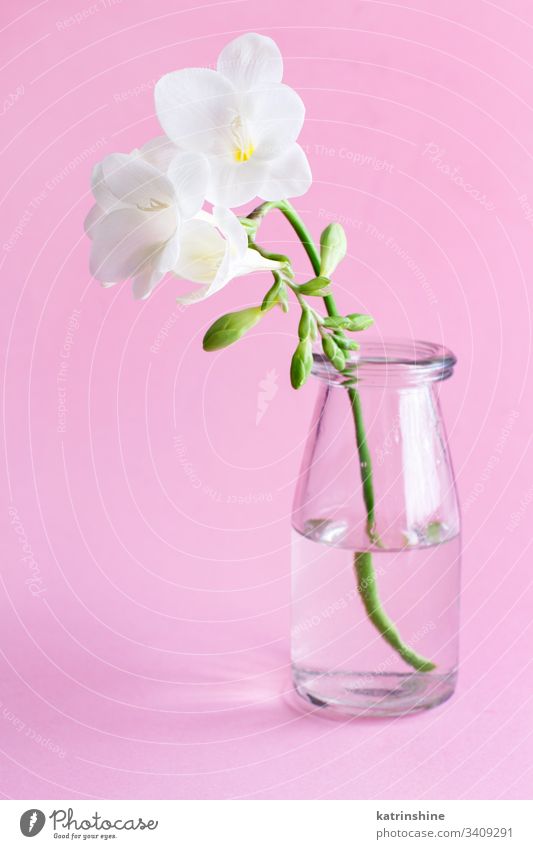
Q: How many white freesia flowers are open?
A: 3